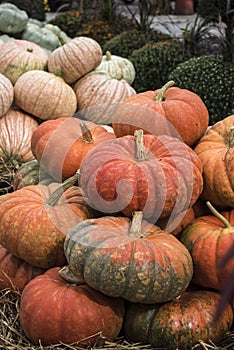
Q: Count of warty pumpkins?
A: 0